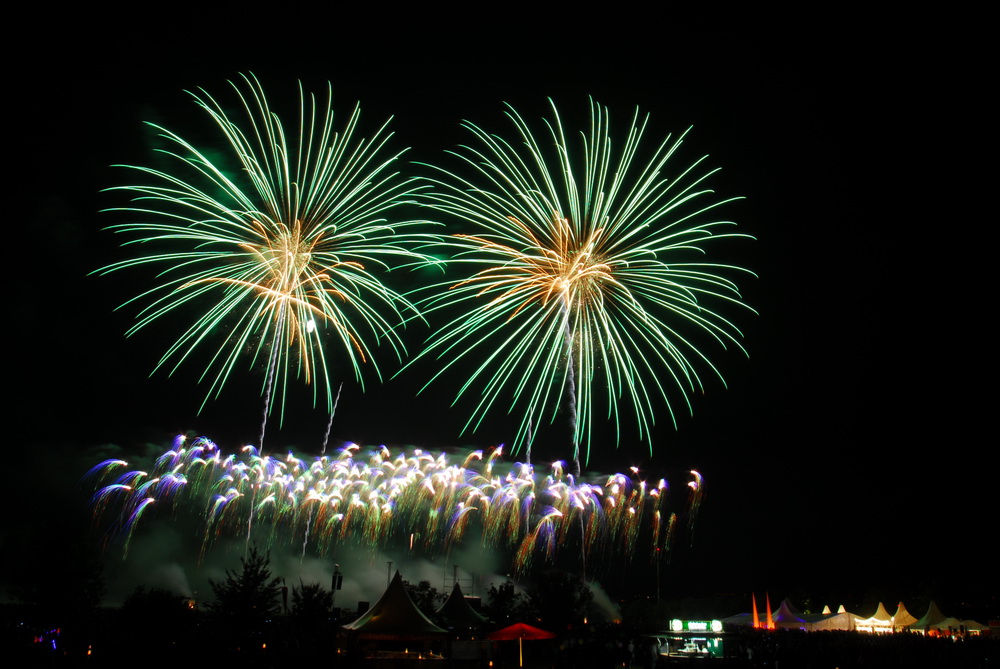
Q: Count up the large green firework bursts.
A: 2